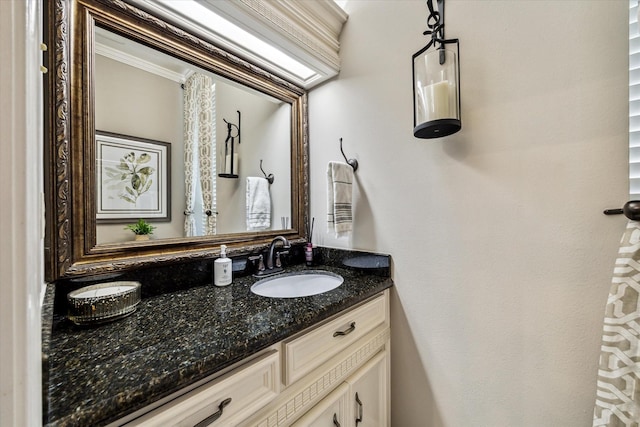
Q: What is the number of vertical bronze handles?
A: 2